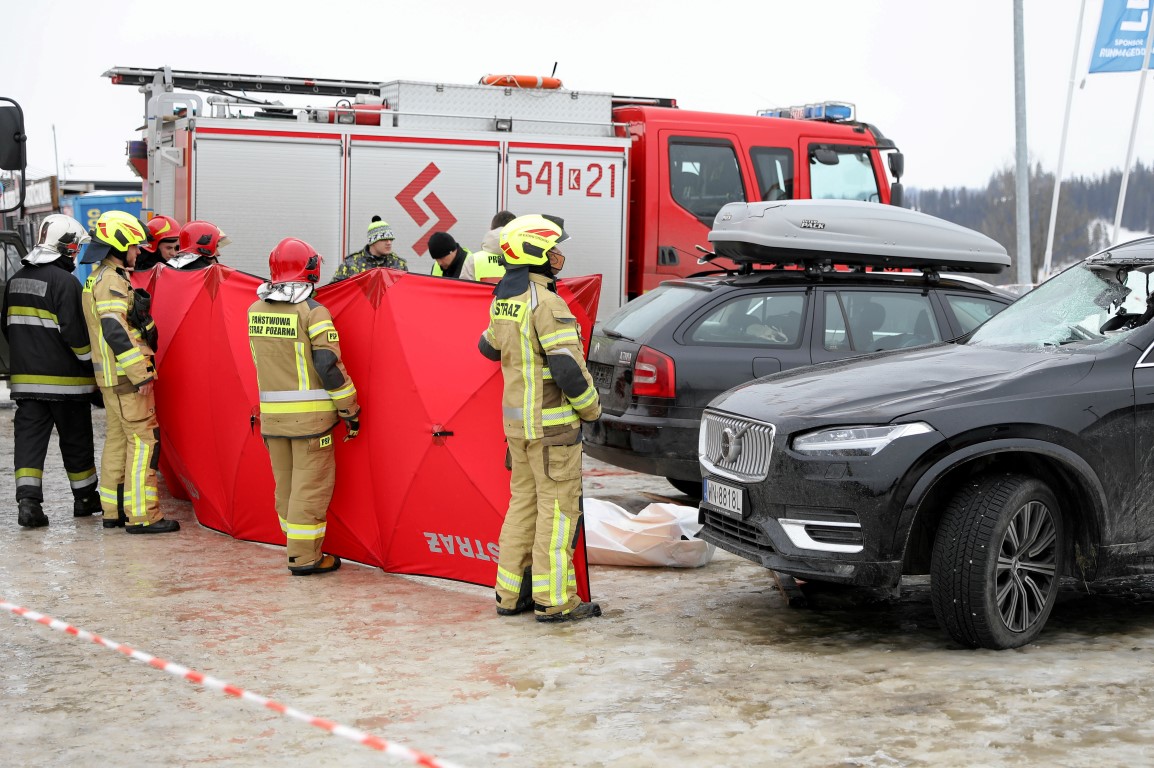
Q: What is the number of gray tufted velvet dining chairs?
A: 0